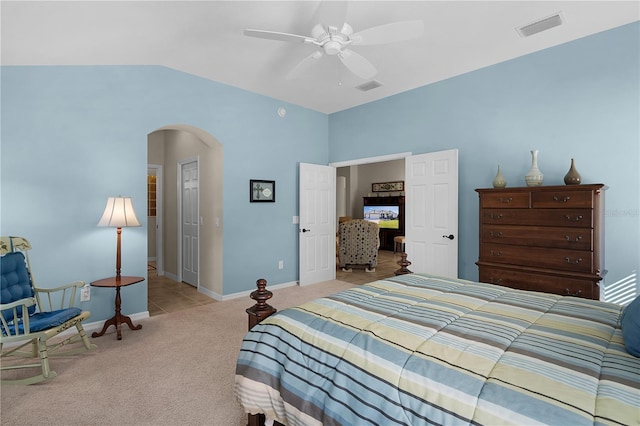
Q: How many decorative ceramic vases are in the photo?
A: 3